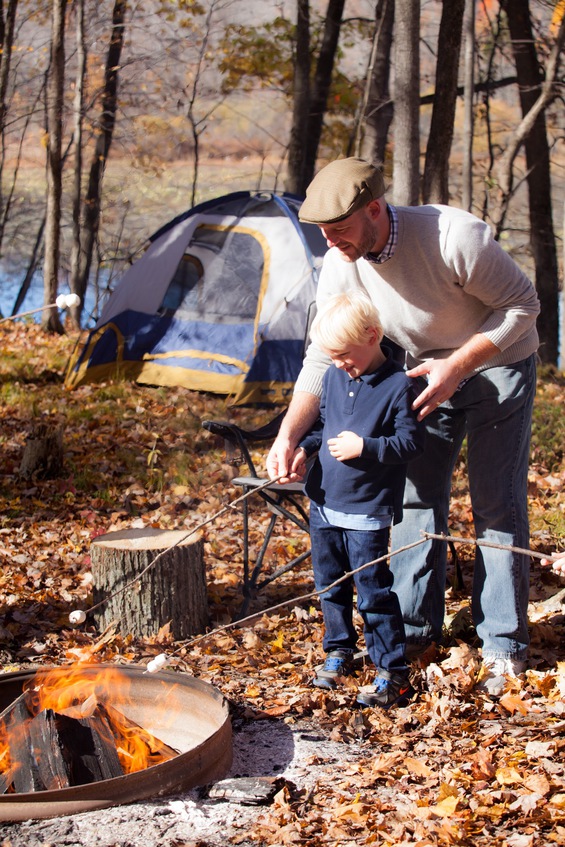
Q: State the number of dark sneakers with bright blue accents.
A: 2